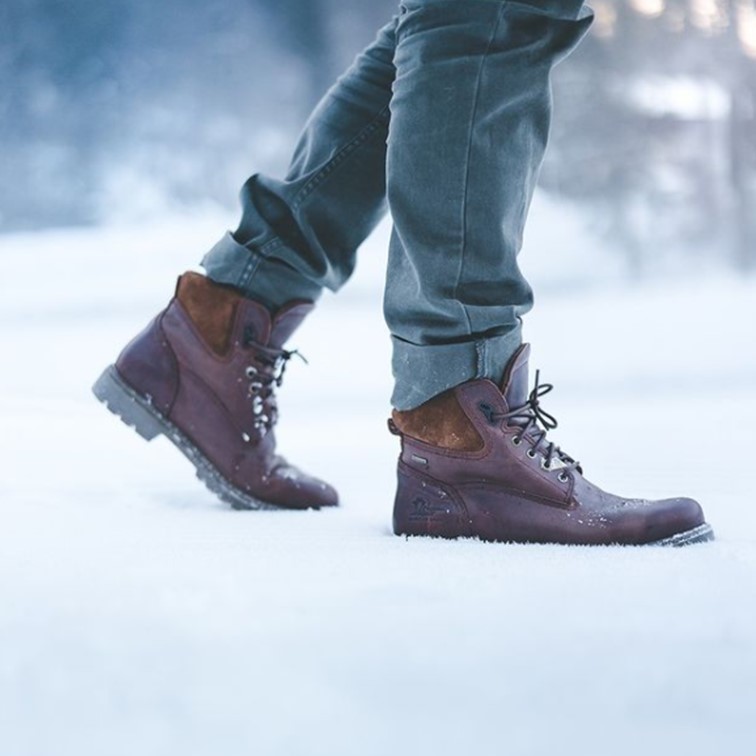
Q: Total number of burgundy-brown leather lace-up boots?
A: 2